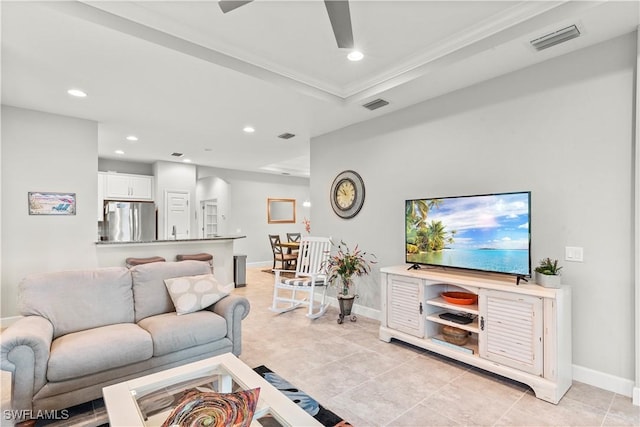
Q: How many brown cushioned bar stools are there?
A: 2